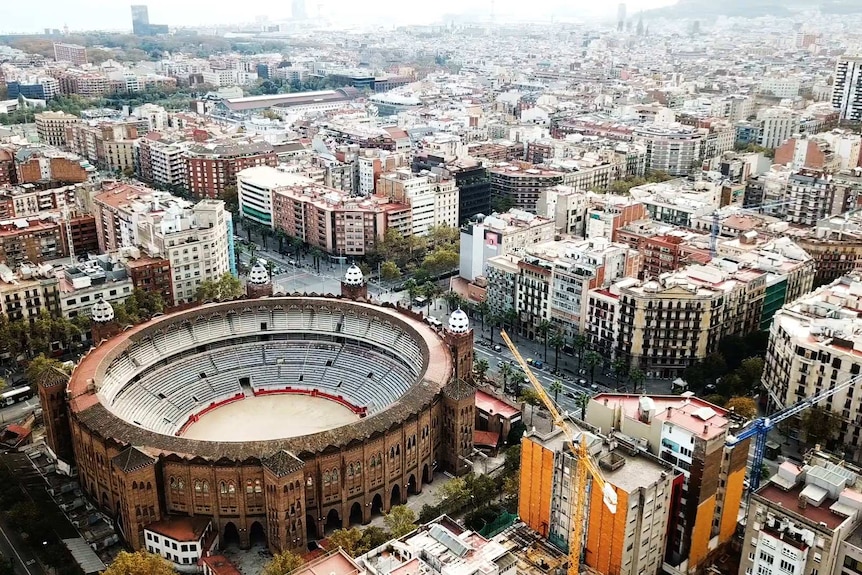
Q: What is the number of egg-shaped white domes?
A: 4